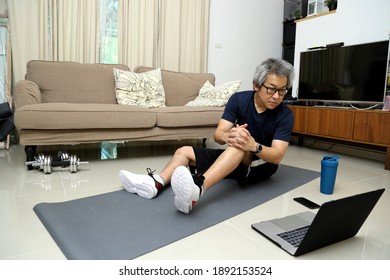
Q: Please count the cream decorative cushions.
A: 2